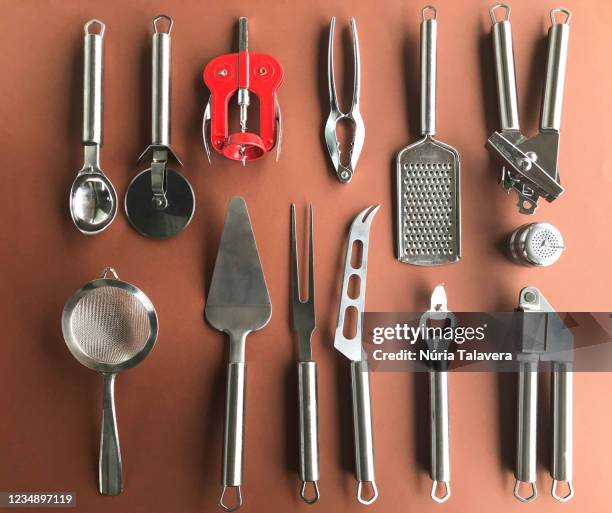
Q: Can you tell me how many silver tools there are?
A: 12